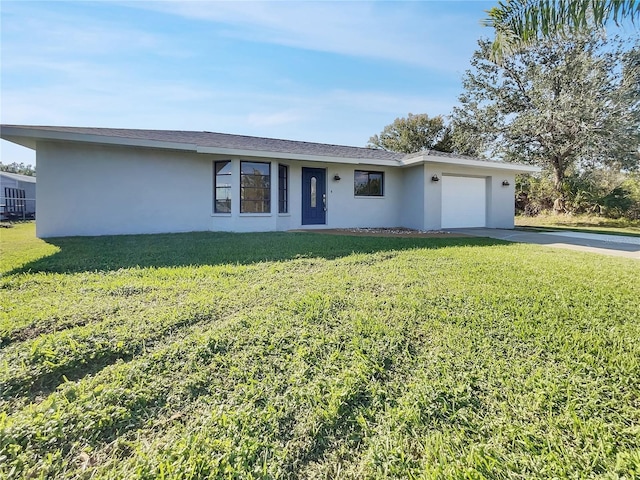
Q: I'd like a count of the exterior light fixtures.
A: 3